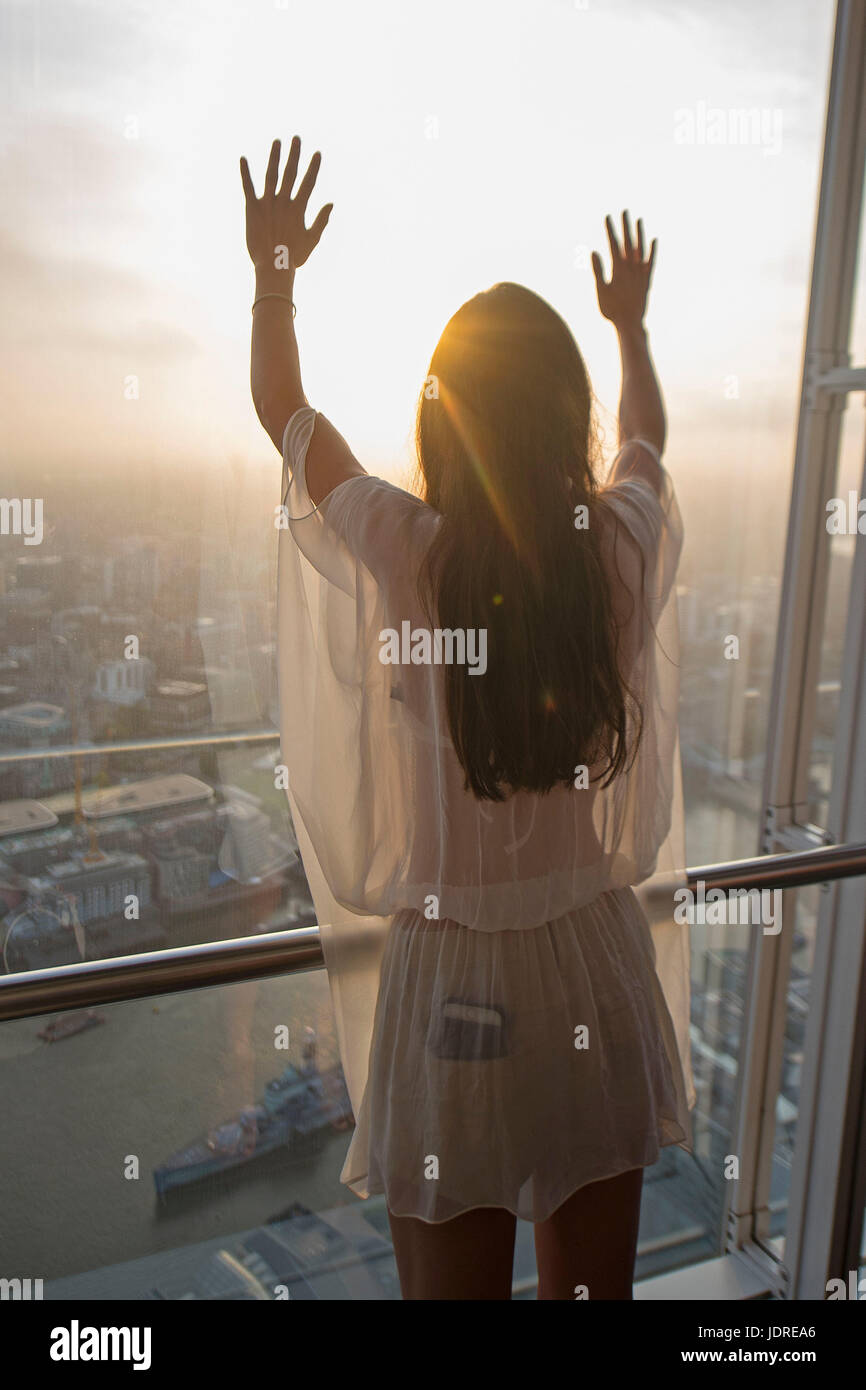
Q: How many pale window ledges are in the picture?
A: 1